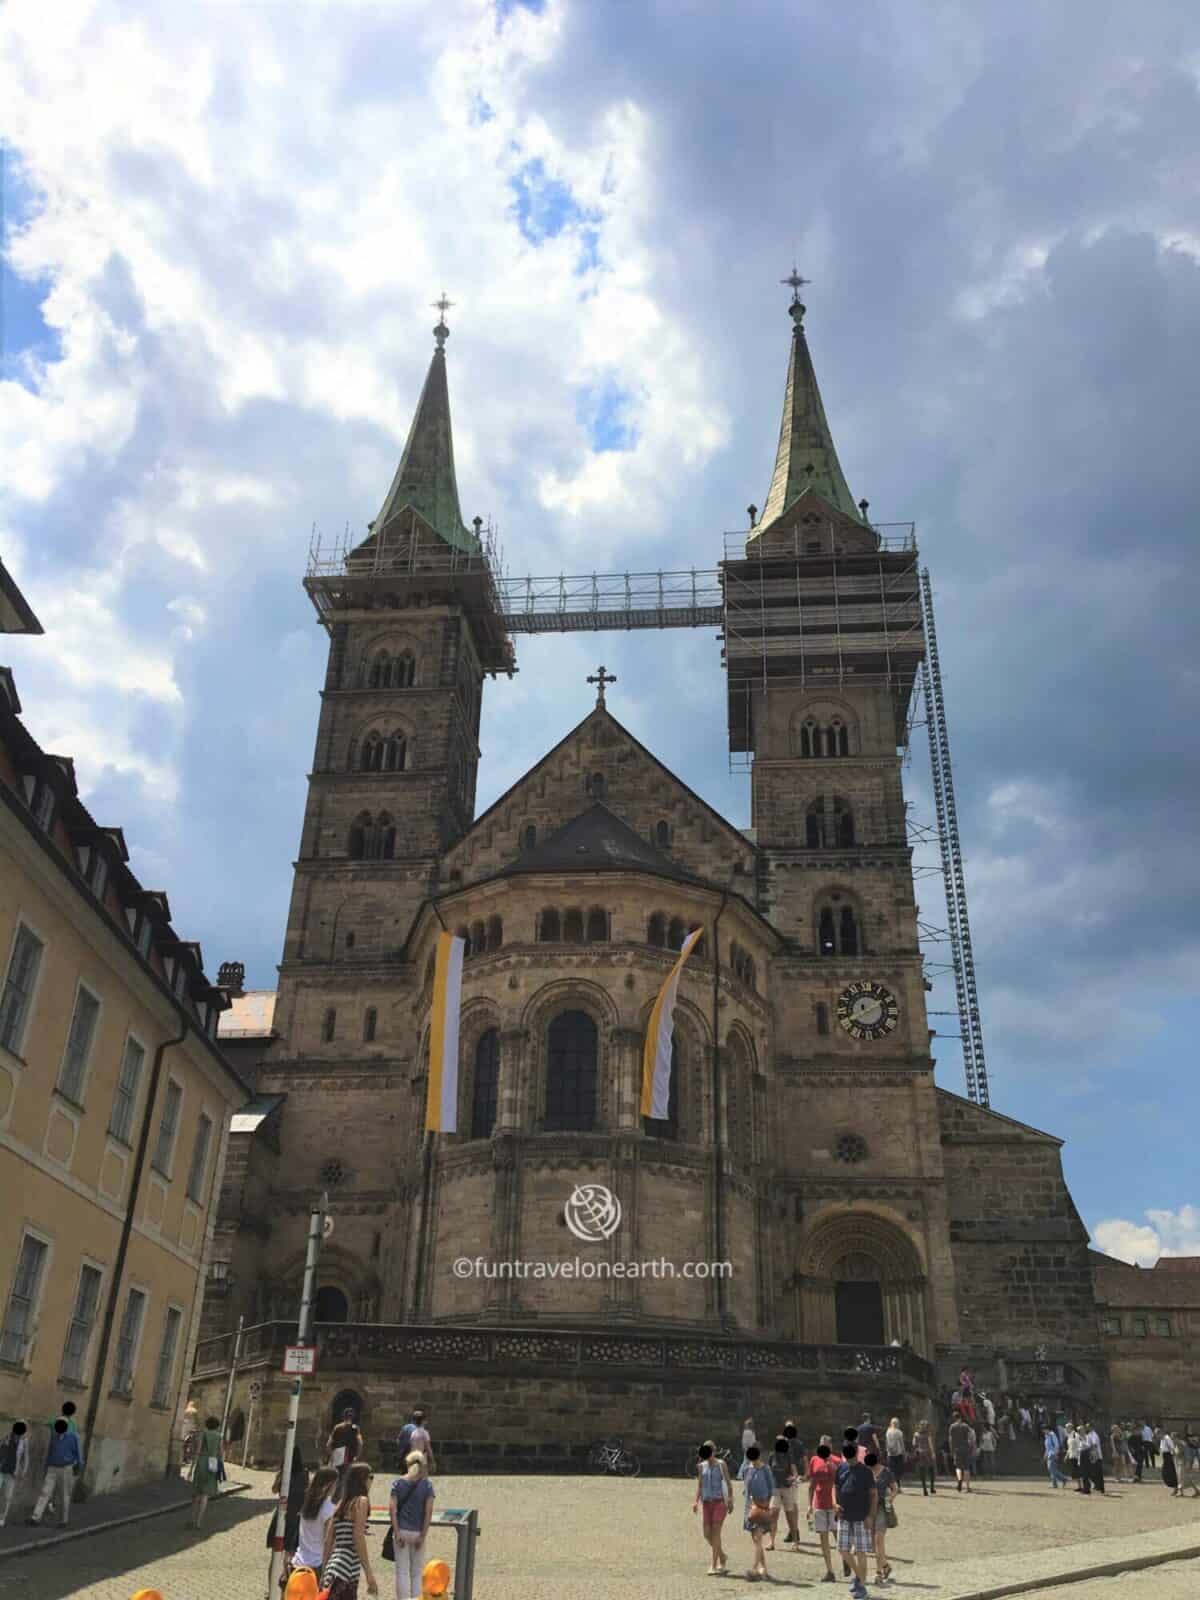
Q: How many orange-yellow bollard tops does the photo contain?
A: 3